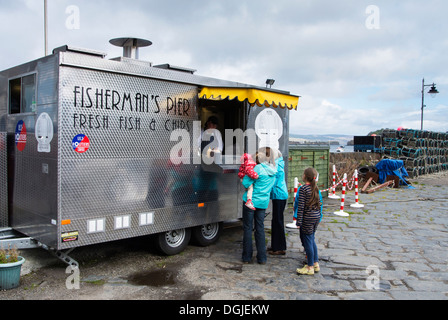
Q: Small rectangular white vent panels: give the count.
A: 3